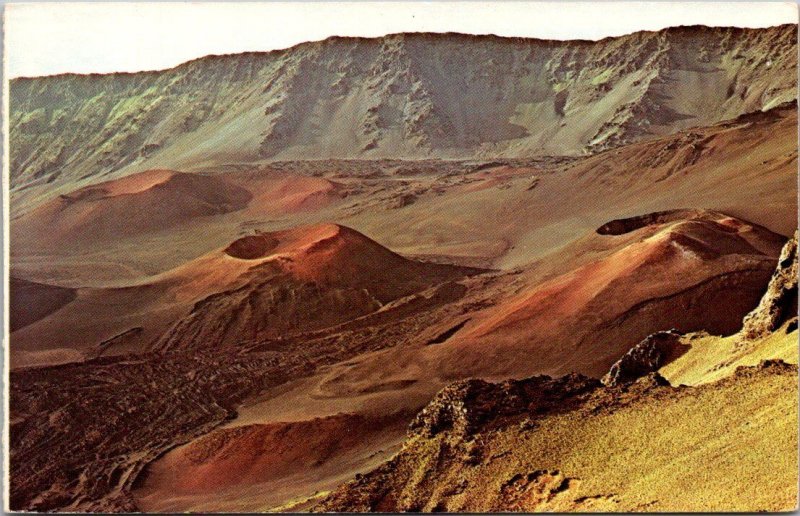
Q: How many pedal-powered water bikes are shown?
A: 0